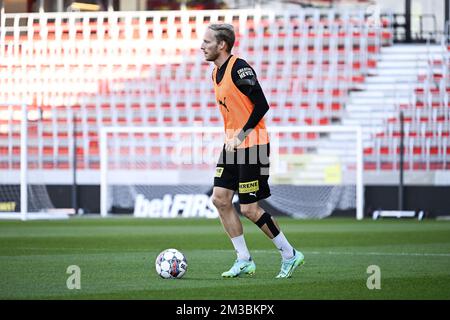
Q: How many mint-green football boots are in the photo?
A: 2